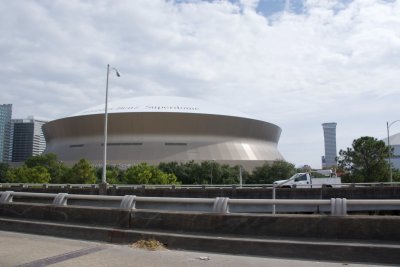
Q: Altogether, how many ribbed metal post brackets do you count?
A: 5